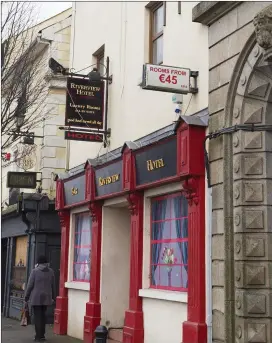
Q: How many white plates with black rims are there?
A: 1